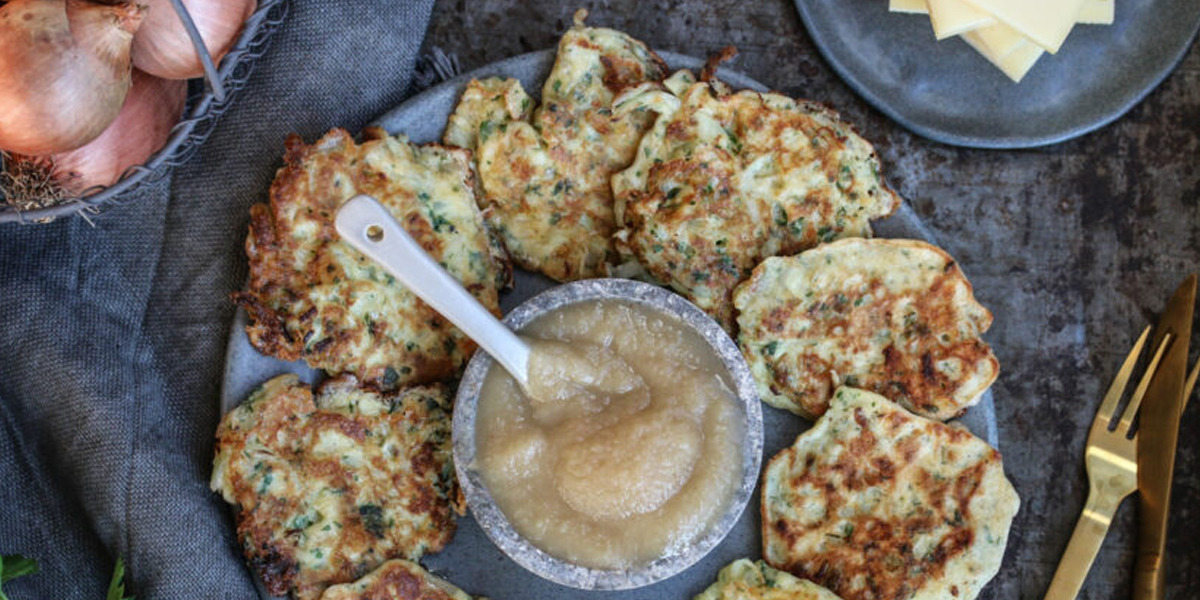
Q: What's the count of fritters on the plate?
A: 8